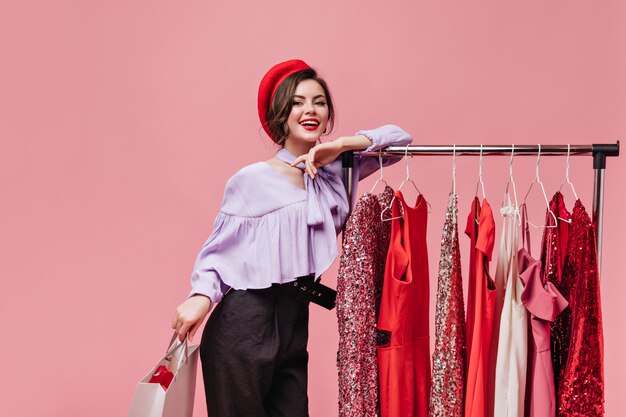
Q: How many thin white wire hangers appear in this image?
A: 7